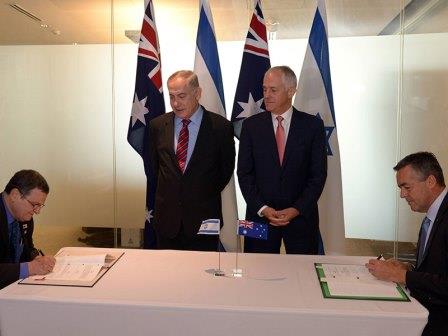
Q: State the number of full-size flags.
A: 4